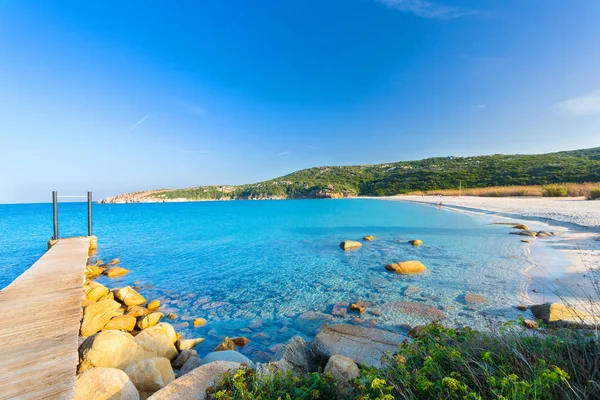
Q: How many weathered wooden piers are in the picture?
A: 1